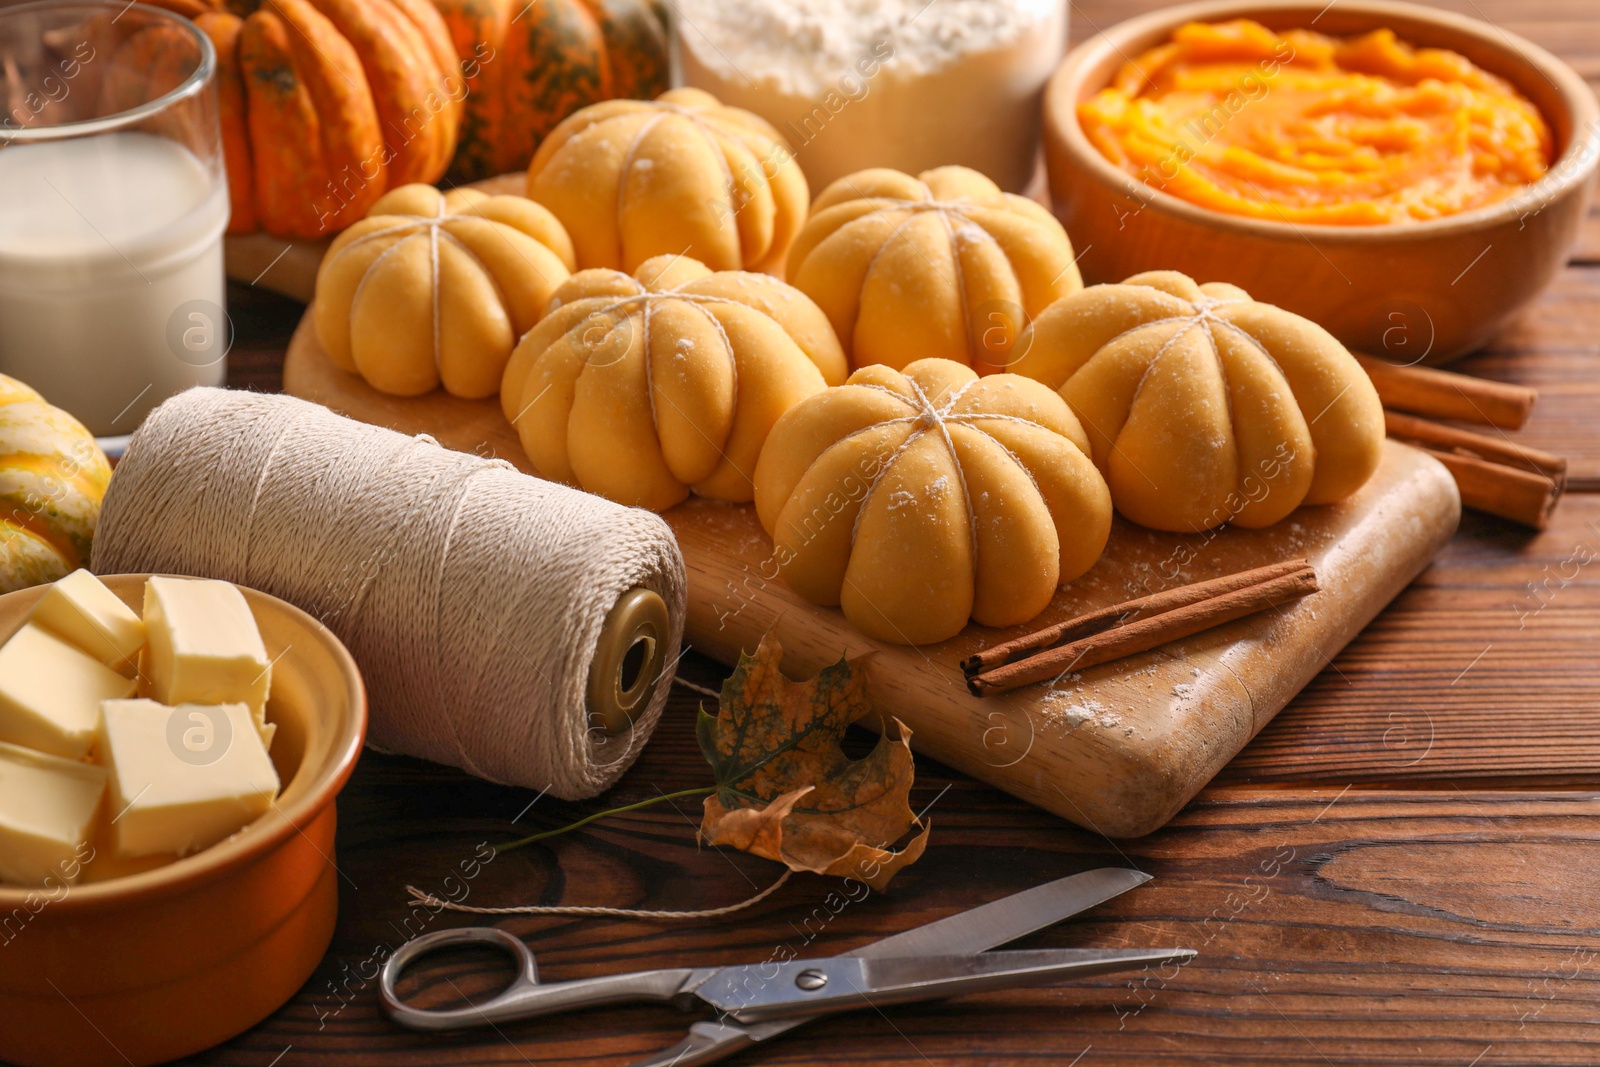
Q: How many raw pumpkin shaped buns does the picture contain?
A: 6